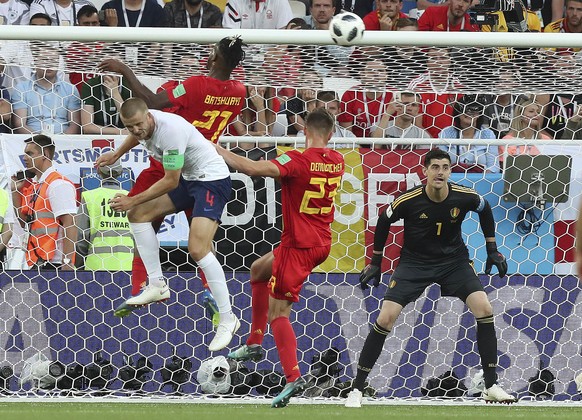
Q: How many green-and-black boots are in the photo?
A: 2